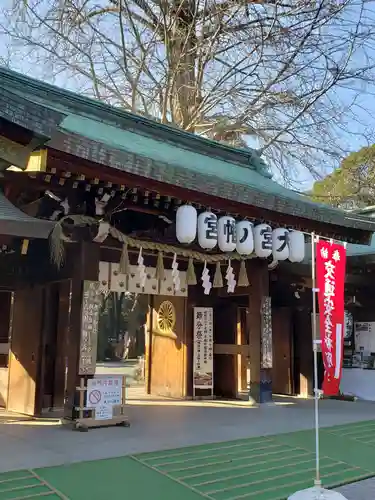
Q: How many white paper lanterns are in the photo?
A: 7